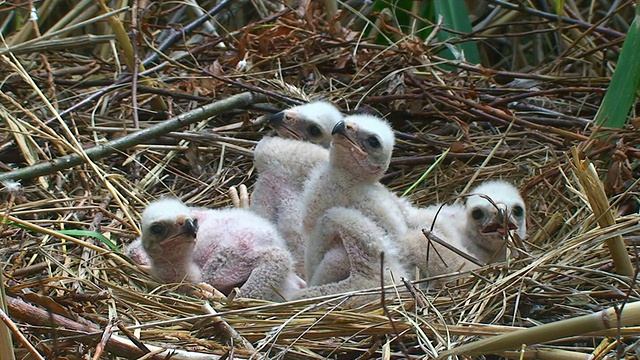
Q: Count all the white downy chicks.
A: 4